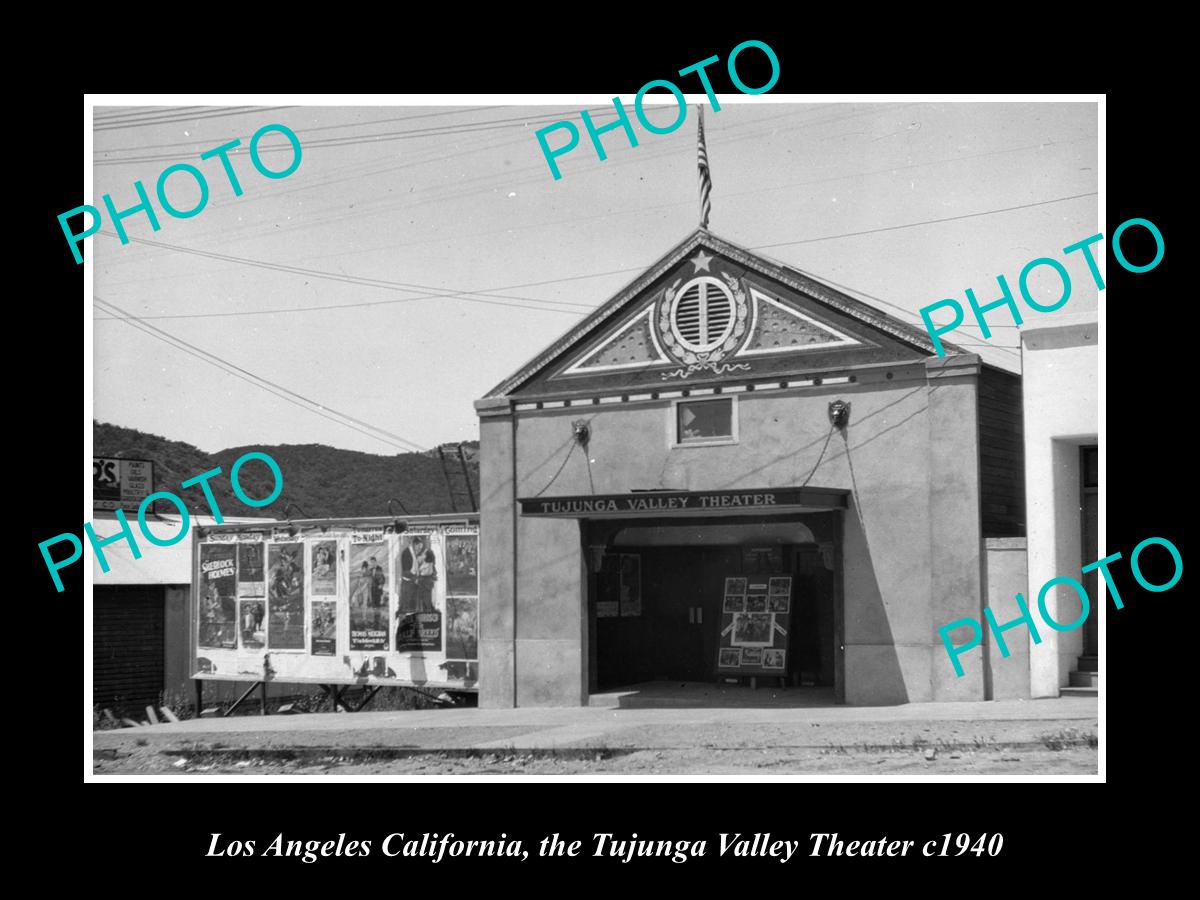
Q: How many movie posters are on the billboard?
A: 10